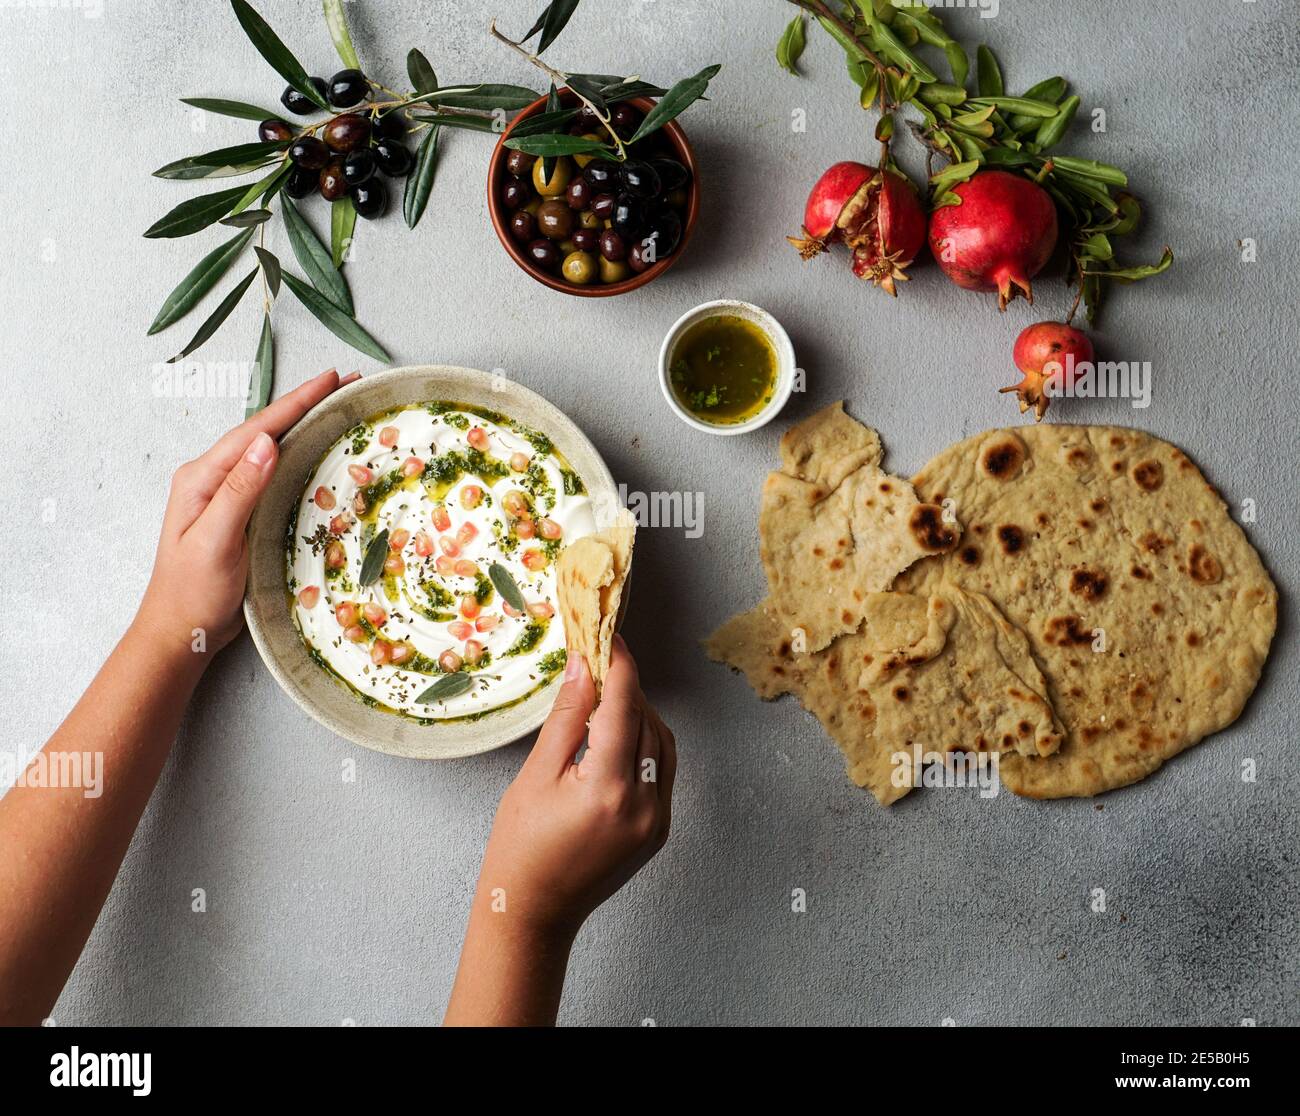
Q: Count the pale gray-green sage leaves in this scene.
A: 3